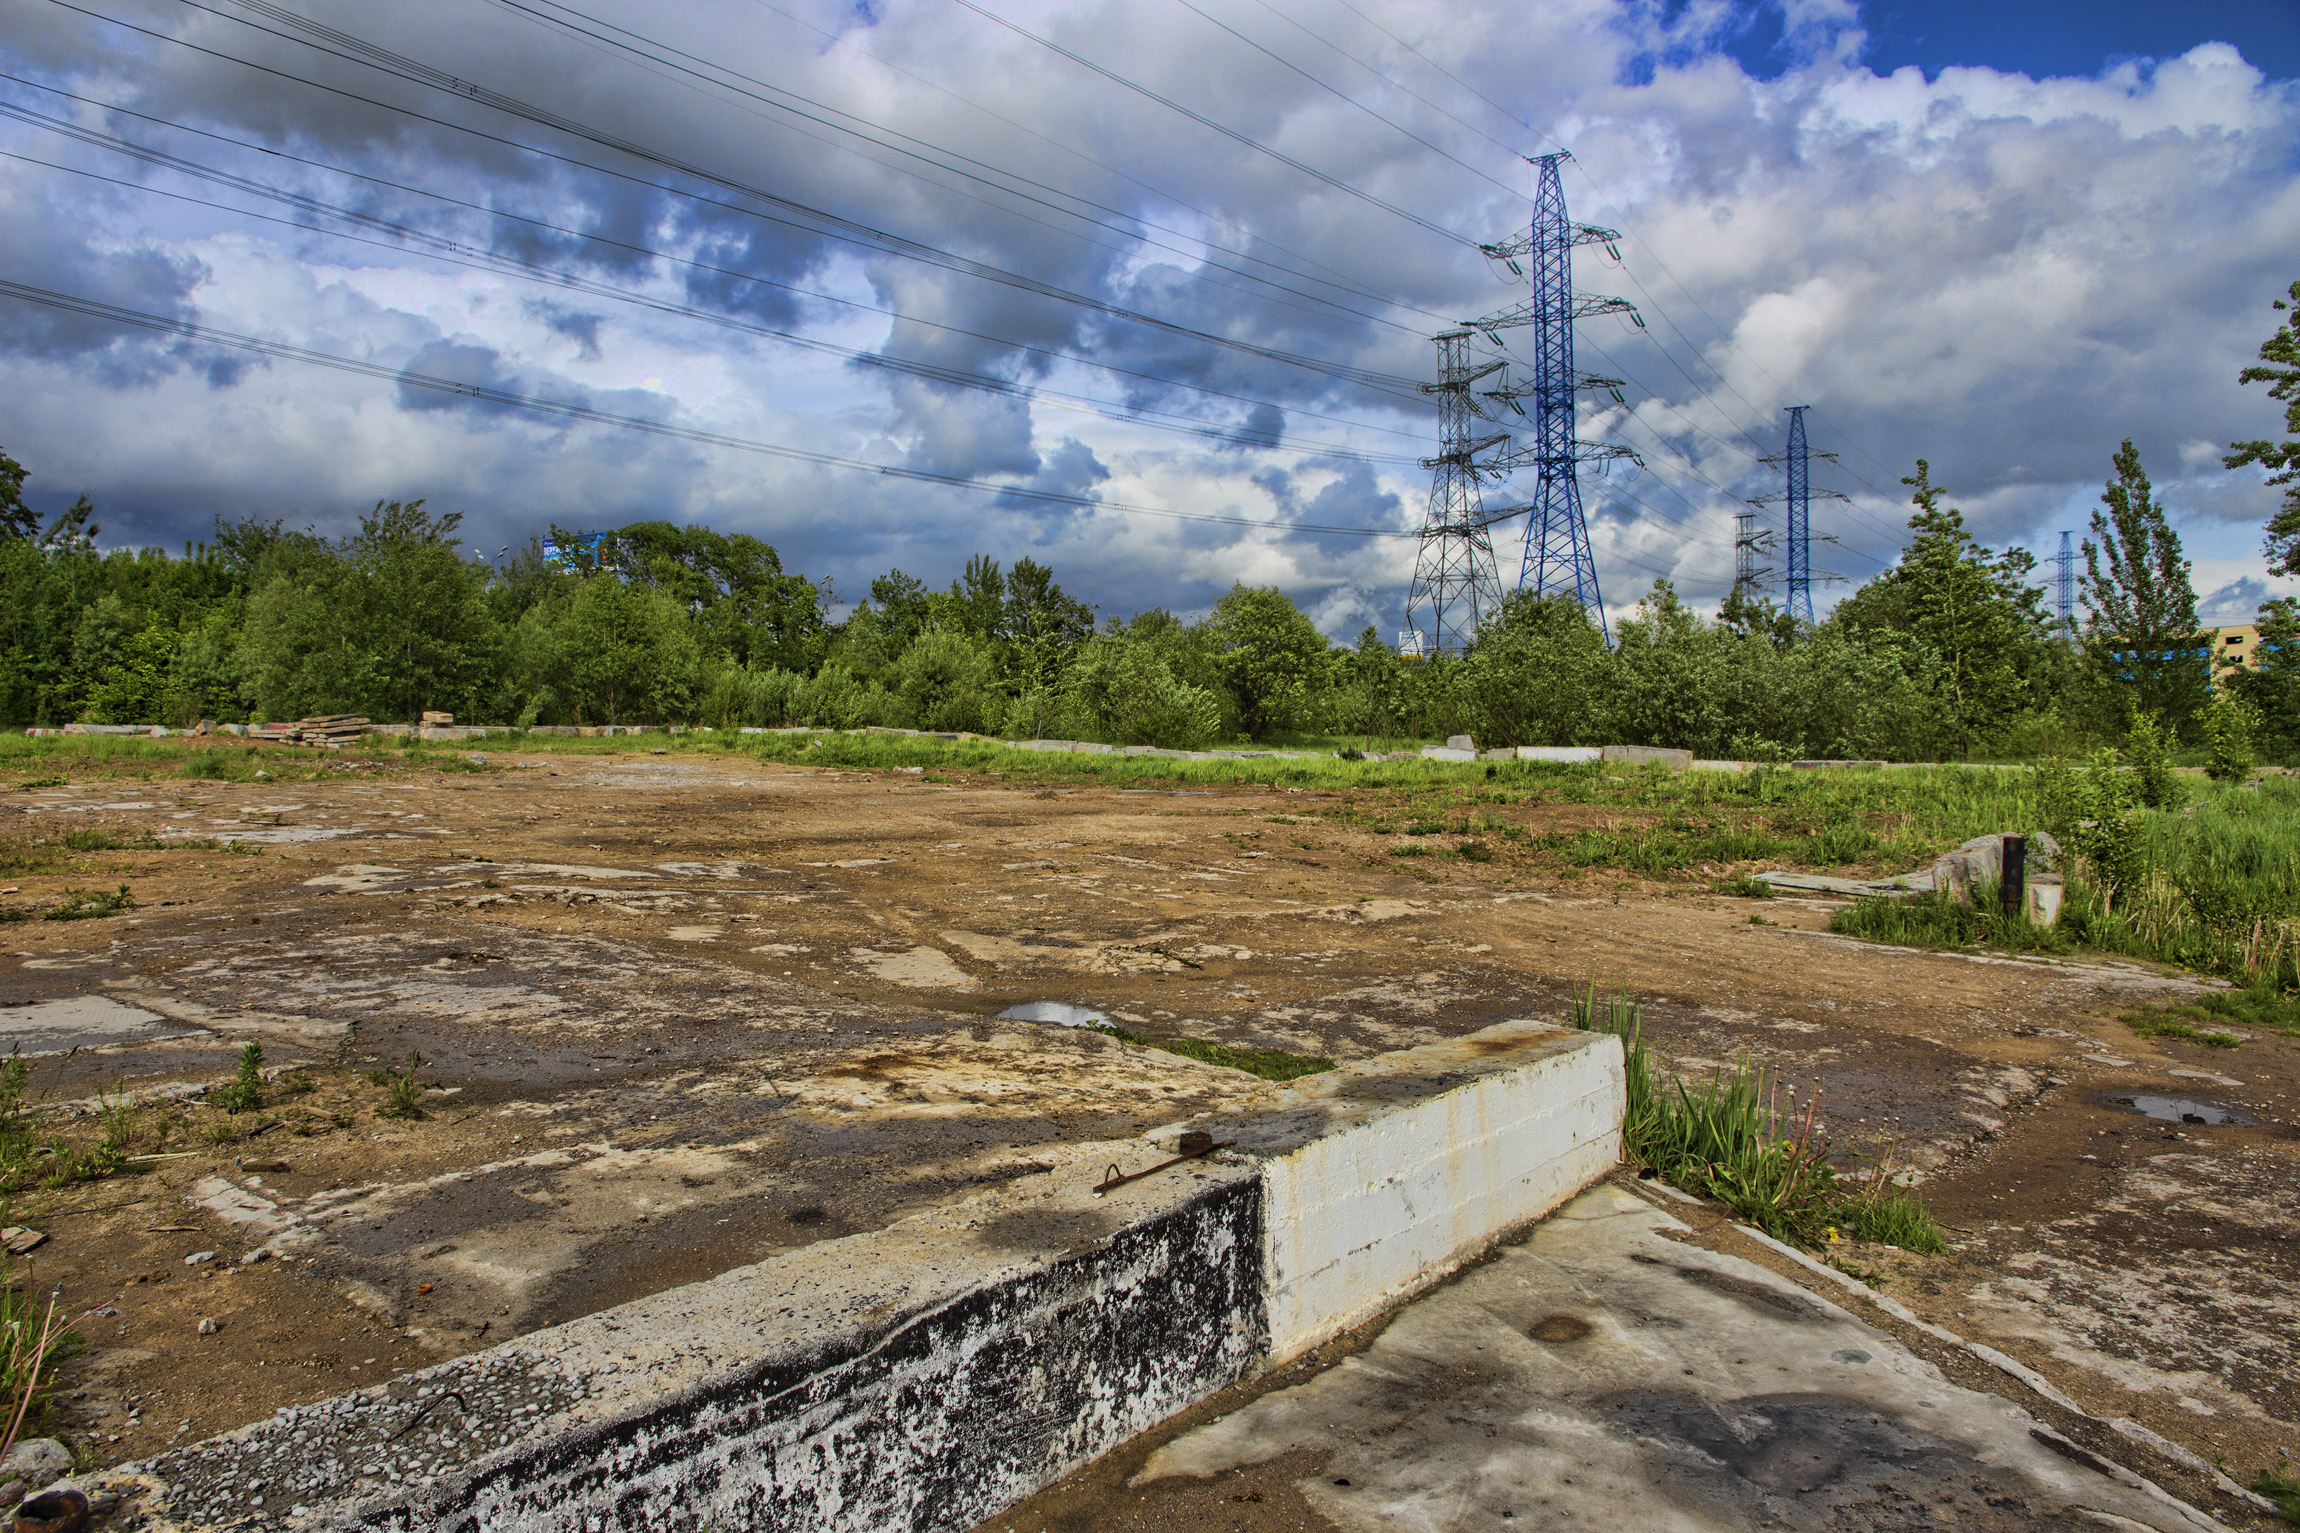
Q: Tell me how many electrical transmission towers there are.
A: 5